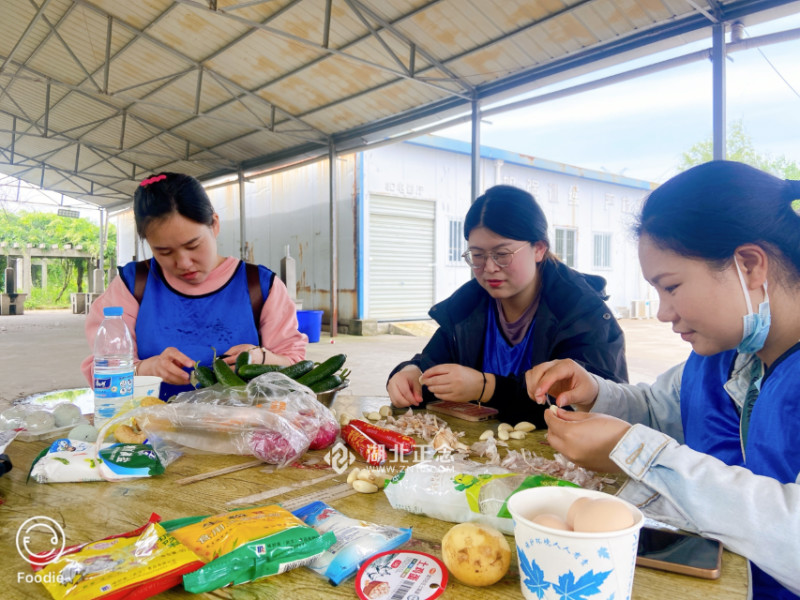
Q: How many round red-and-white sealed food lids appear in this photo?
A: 1